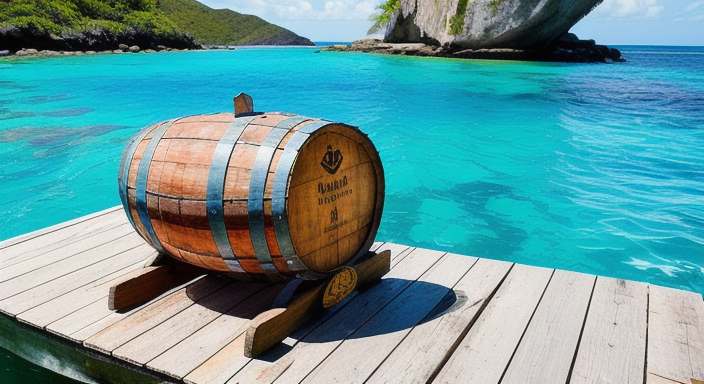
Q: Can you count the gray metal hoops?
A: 5